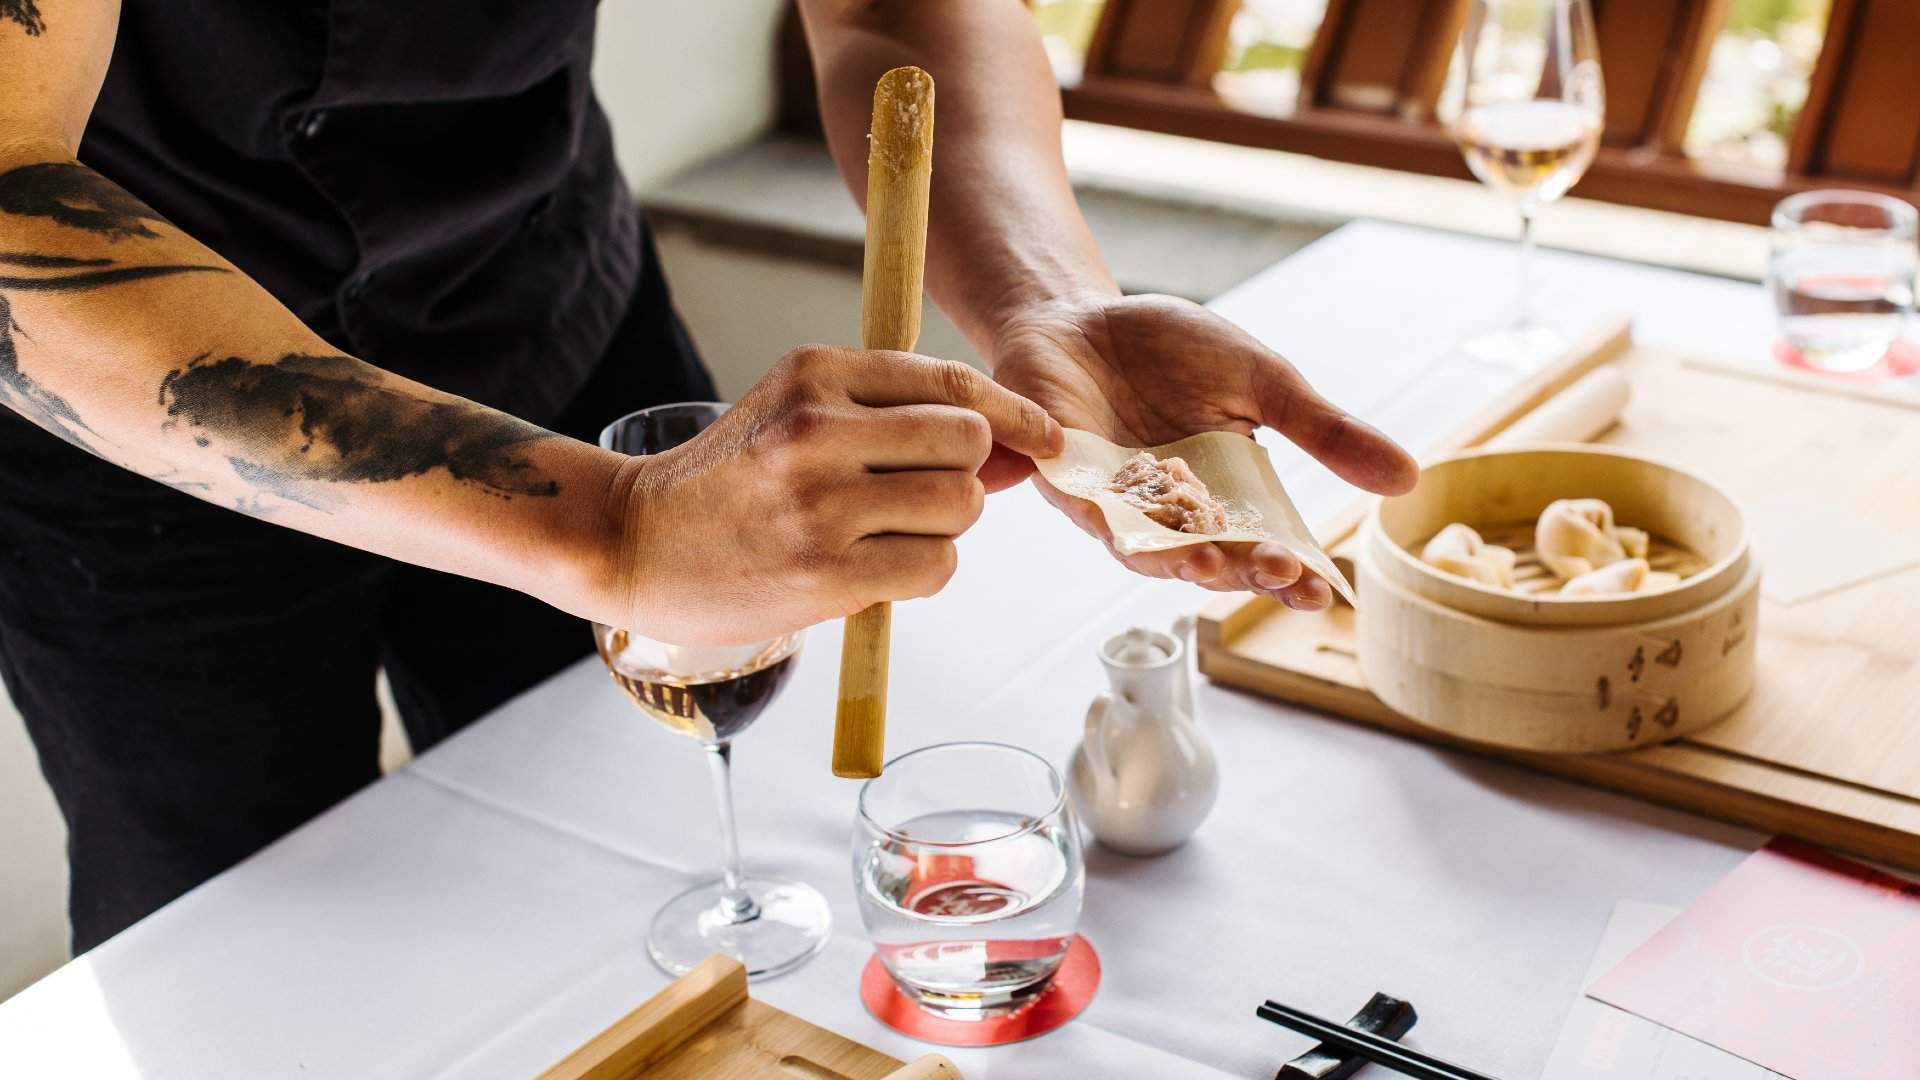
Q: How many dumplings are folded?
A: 3